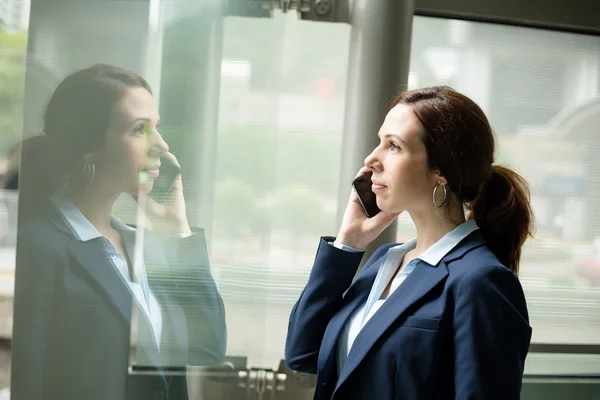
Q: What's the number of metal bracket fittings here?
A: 2